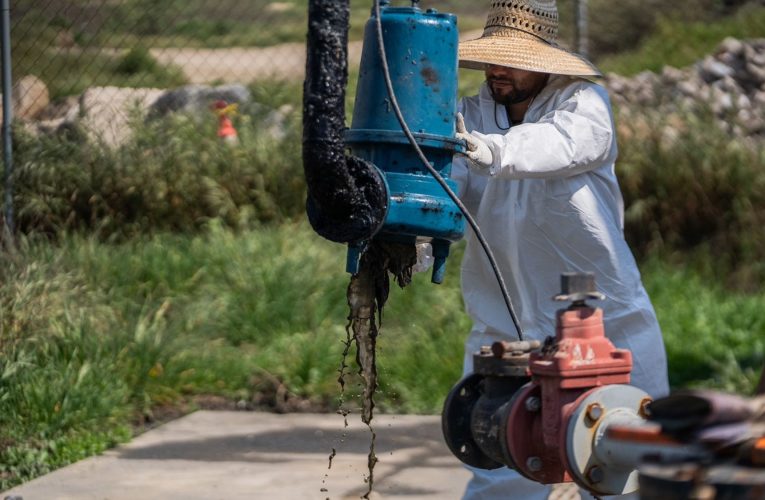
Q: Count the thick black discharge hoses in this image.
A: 1